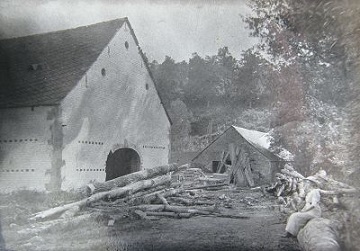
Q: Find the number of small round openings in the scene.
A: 3